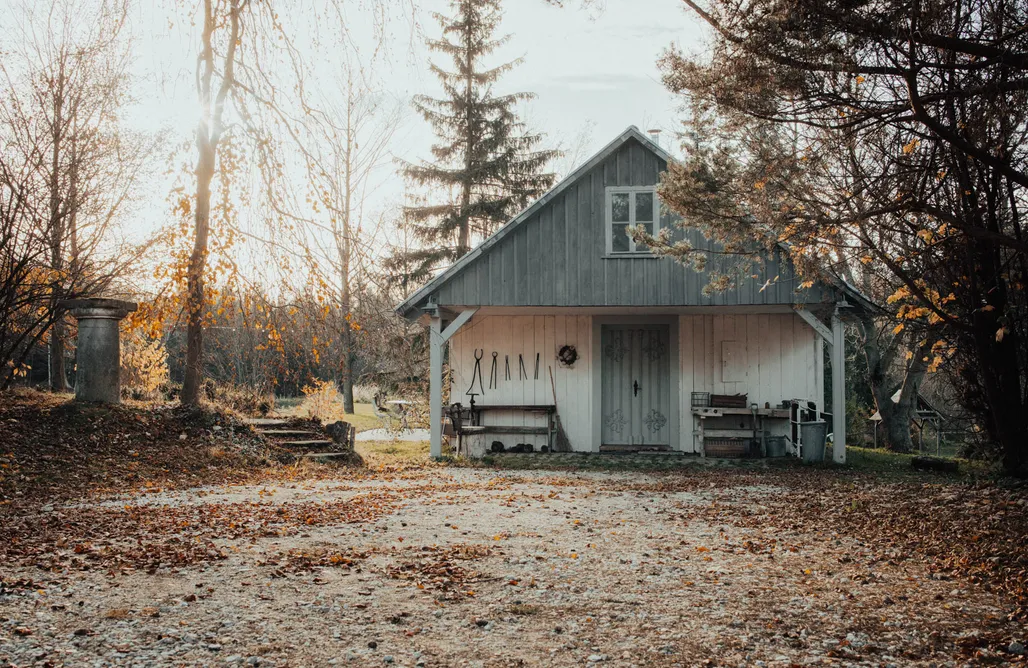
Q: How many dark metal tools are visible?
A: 5